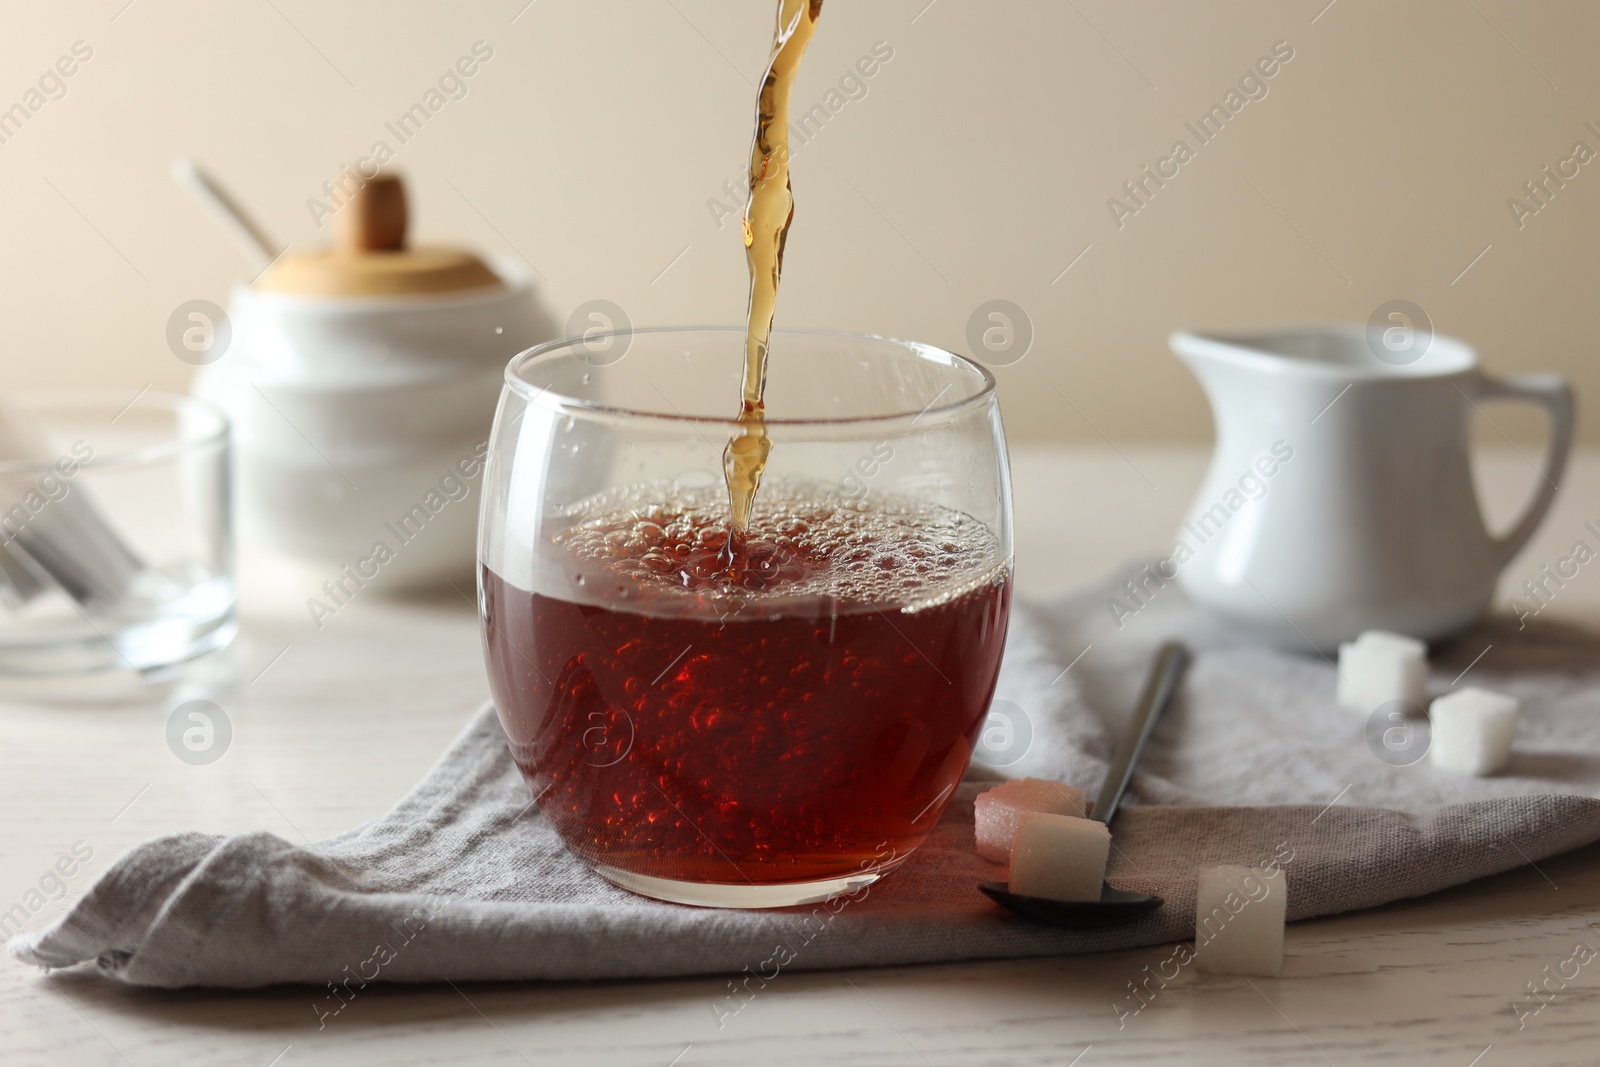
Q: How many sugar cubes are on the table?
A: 5